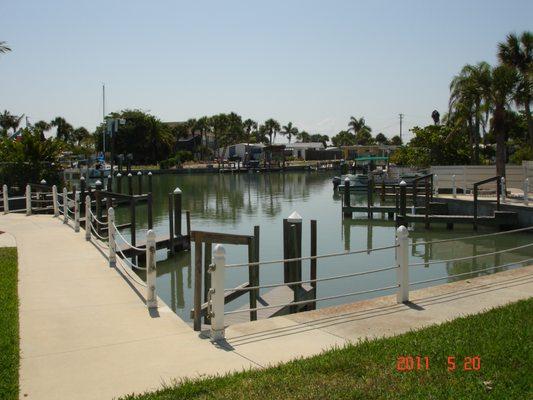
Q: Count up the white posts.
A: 14